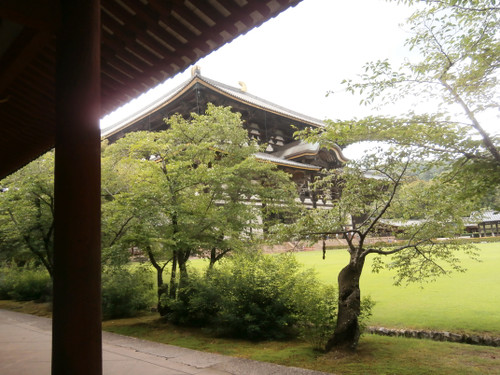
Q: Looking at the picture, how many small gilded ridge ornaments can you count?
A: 2